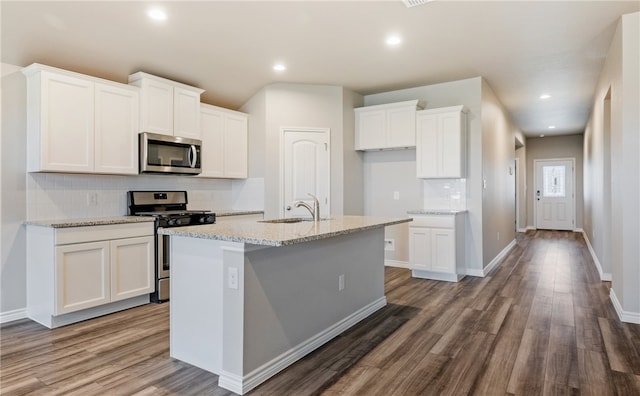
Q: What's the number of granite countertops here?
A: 4